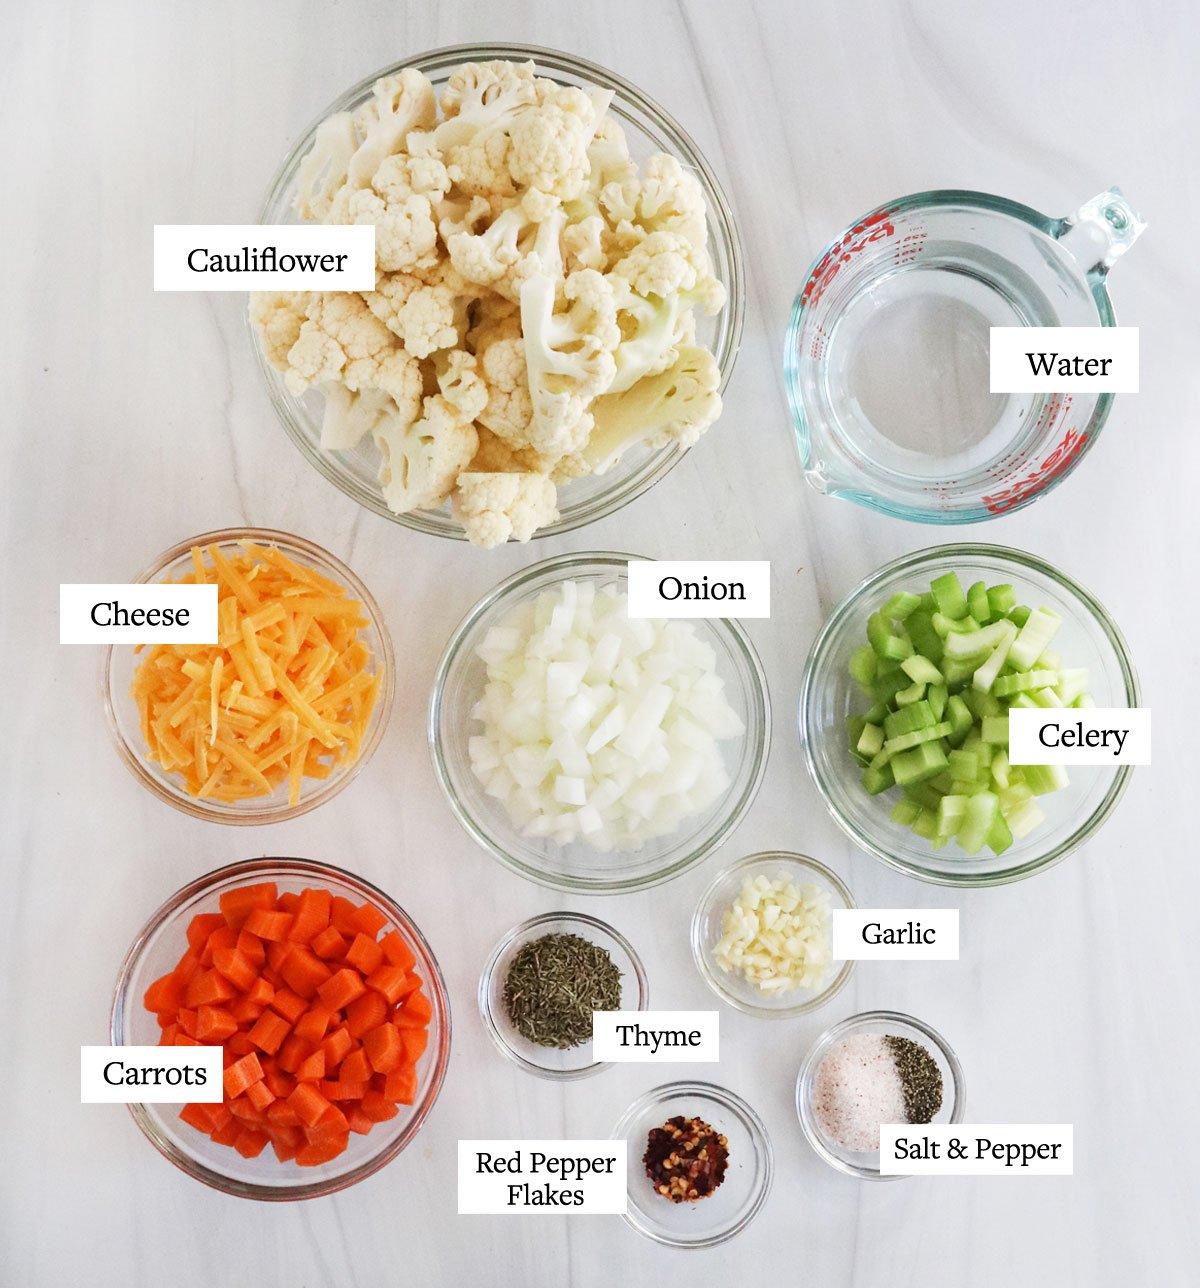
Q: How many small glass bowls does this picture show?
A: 4